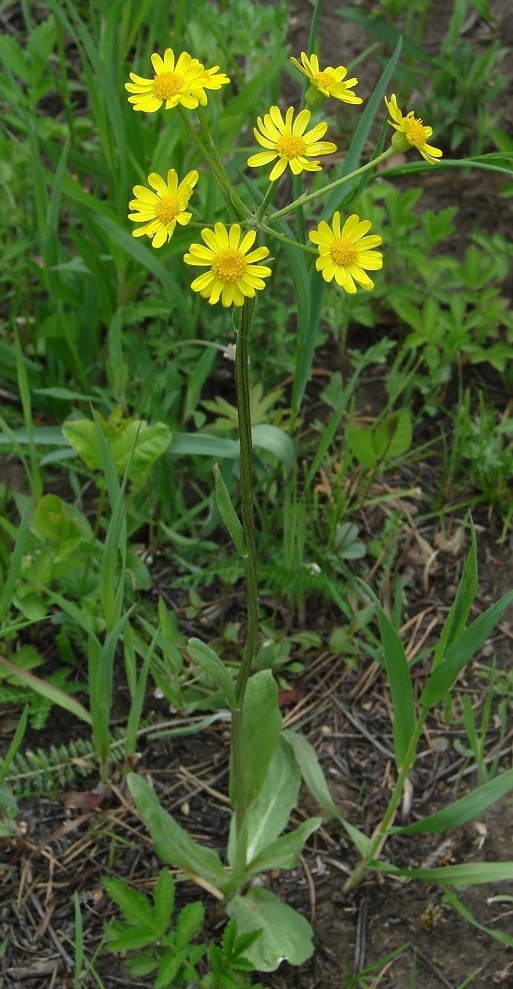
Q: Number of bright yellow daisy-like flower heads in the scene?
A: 8